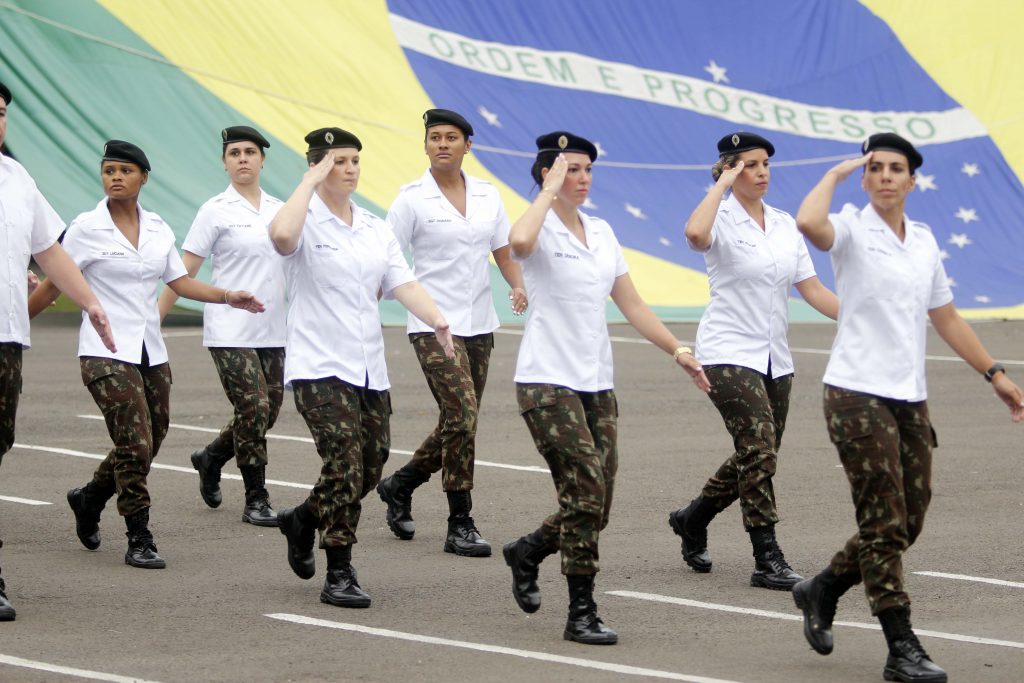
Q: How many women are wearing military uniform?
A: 7